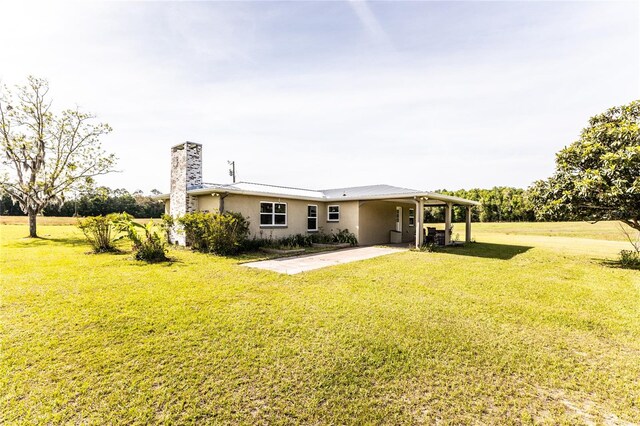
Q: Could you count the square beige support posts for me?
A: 3